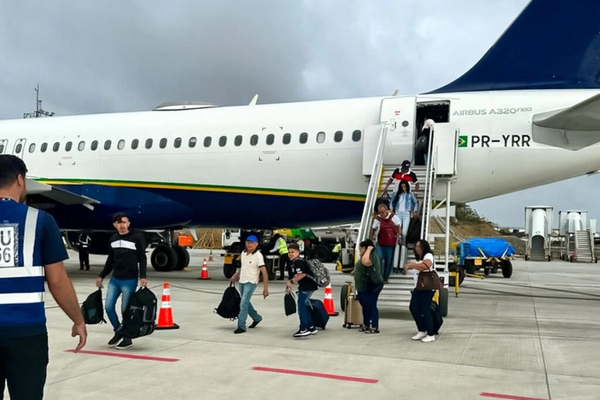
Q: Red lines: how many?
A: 3